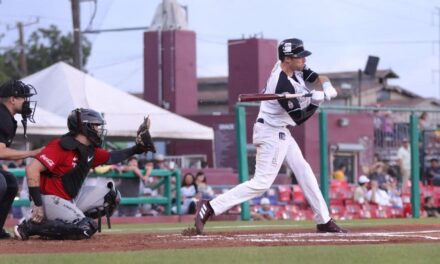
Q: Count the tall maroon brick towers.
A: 2